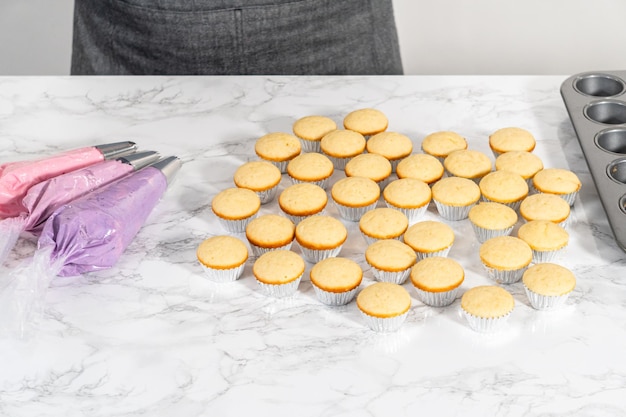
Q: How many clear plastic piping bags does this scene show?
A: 3